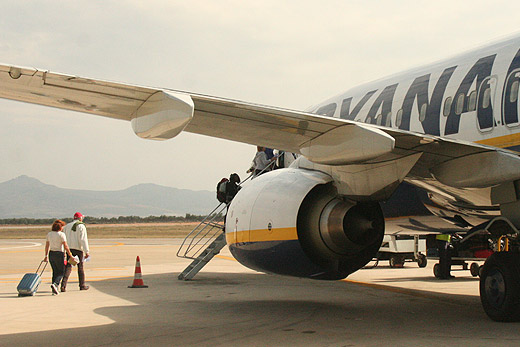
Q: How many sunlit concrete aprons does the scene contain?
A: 1